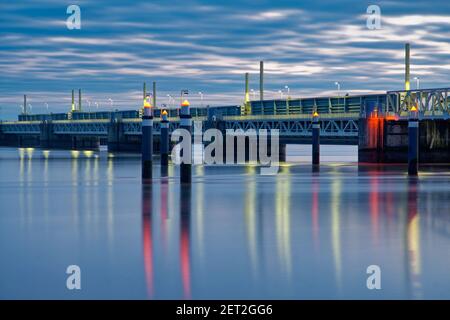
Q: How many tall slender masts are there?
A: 8